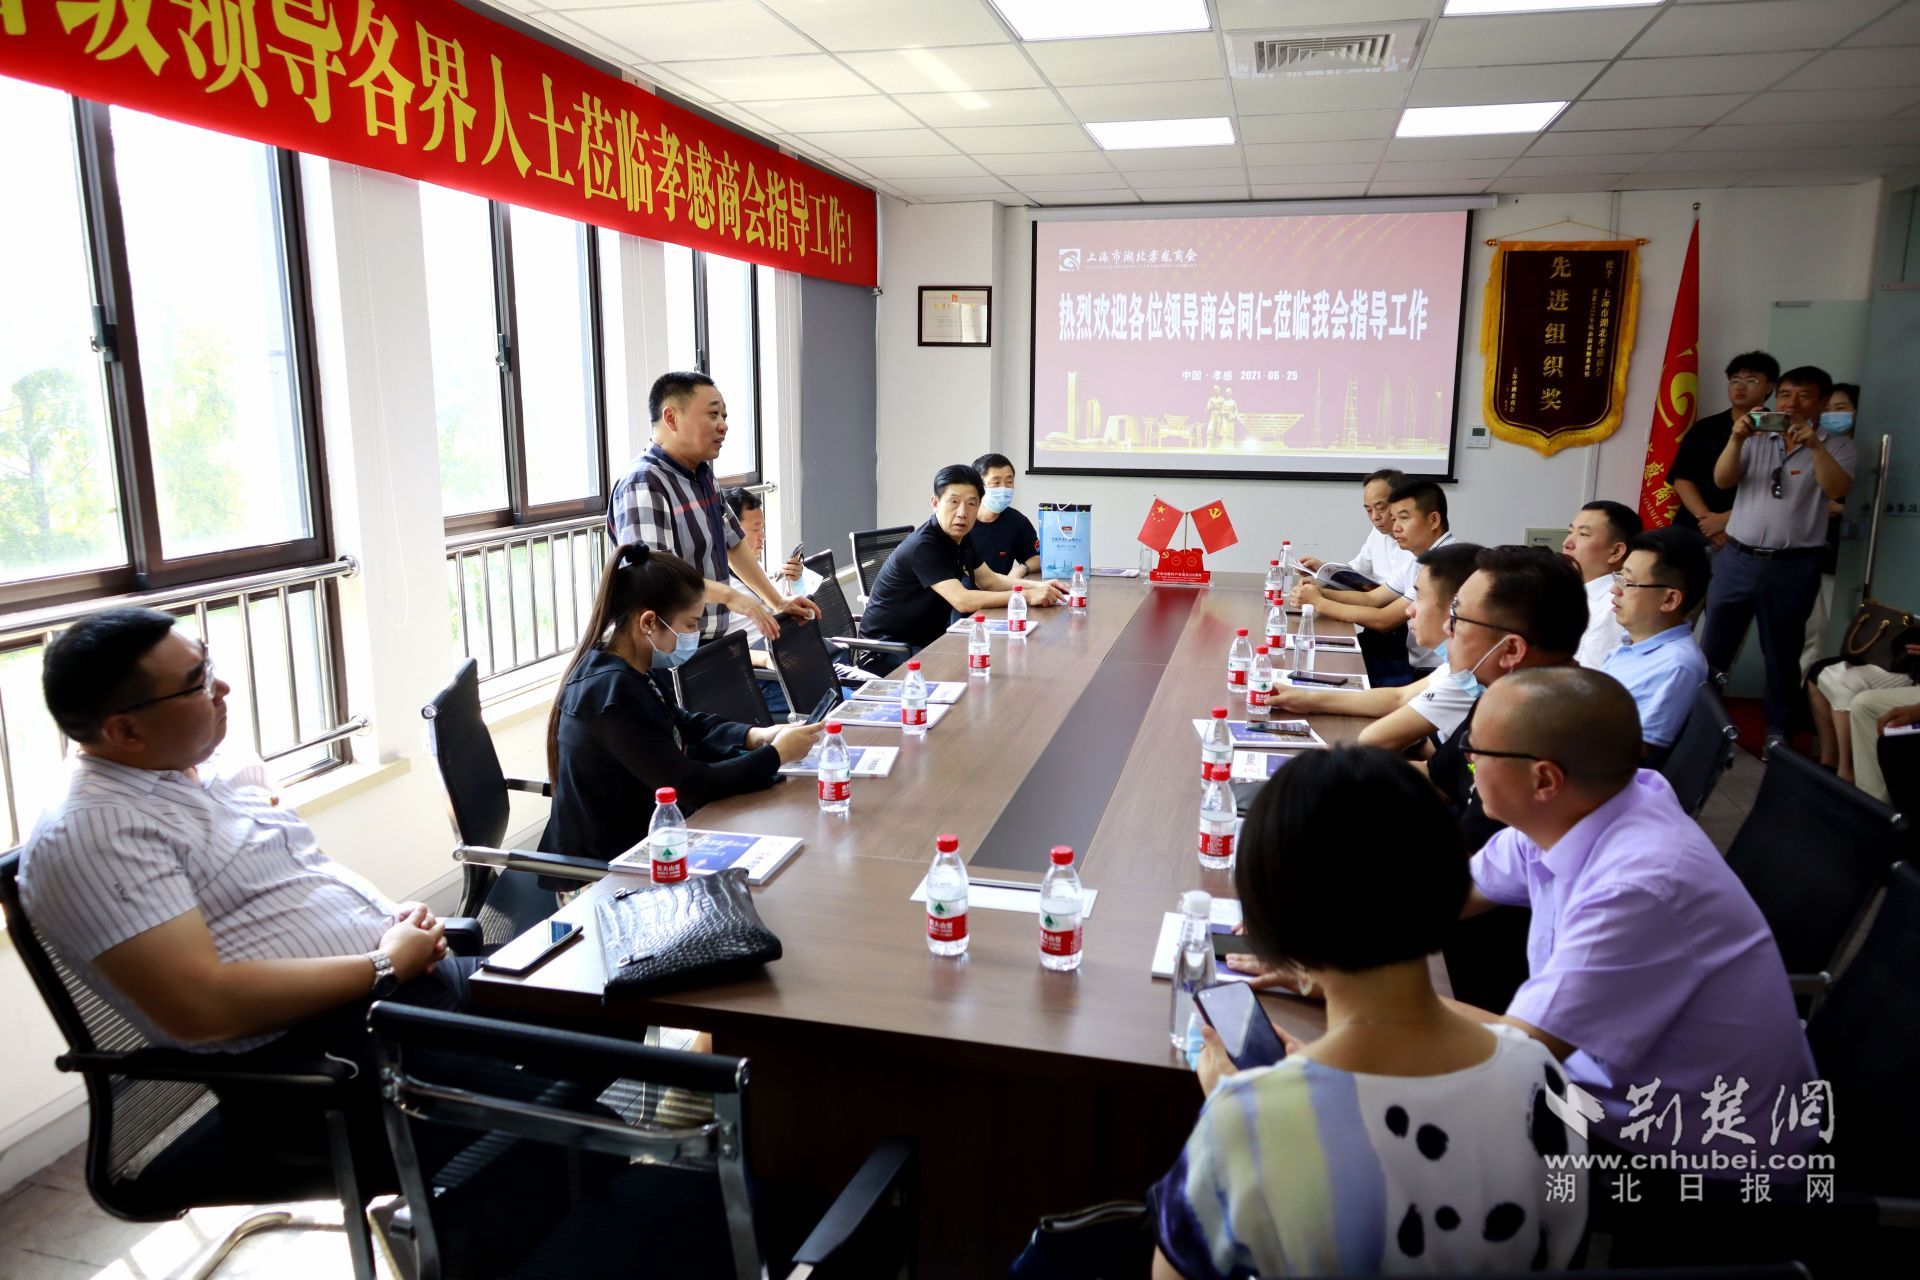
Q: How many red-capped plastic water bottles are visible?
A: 15